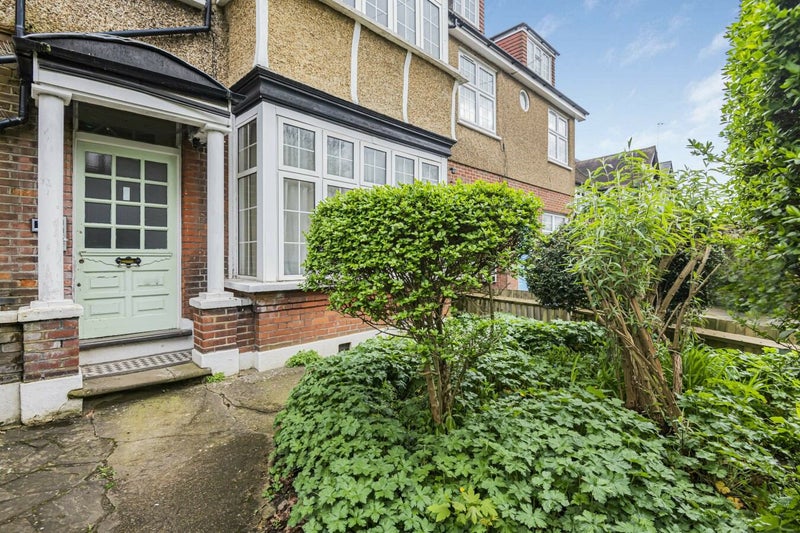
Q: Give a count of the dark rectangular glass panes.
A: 12